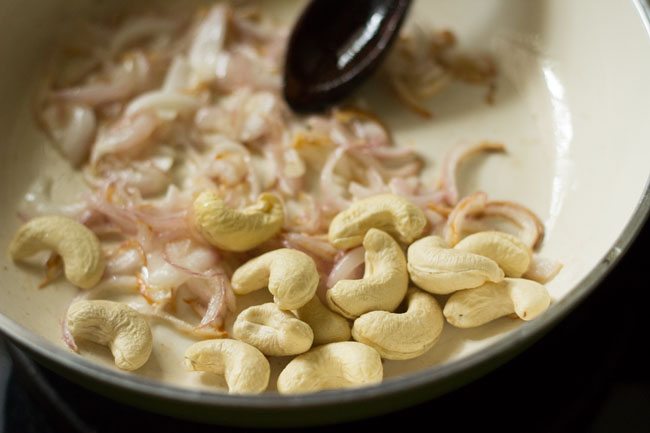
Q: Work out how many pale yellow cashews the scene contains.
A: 14